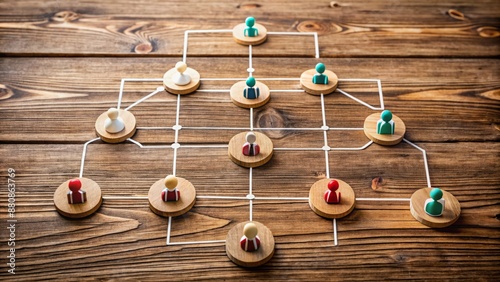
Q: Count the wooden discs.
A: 12